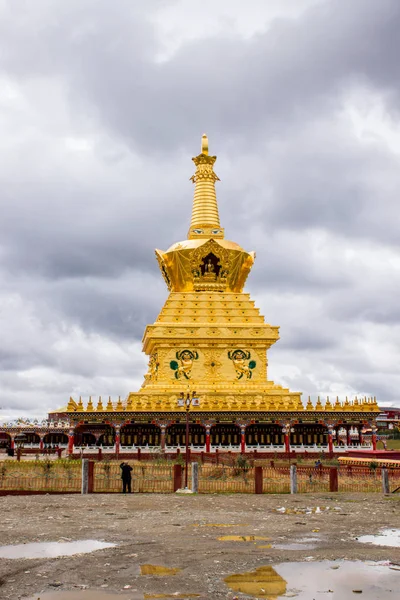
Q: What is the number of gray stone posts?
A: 4